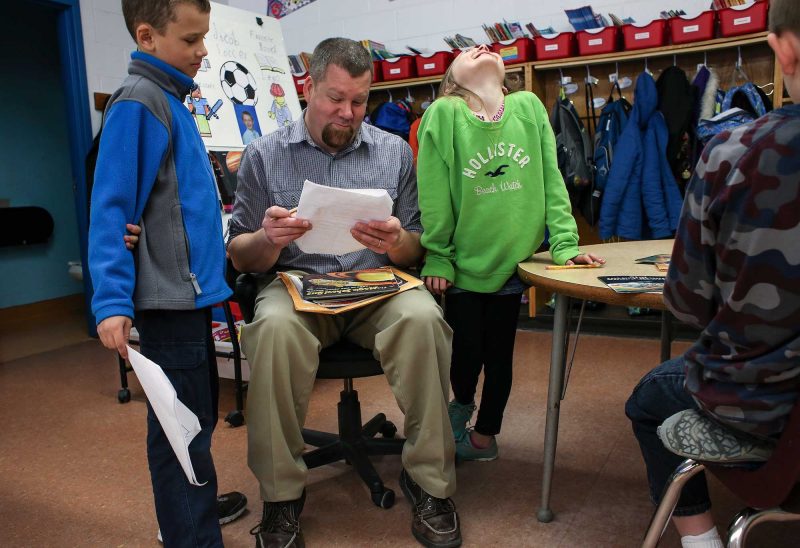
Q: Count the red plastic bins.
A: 11